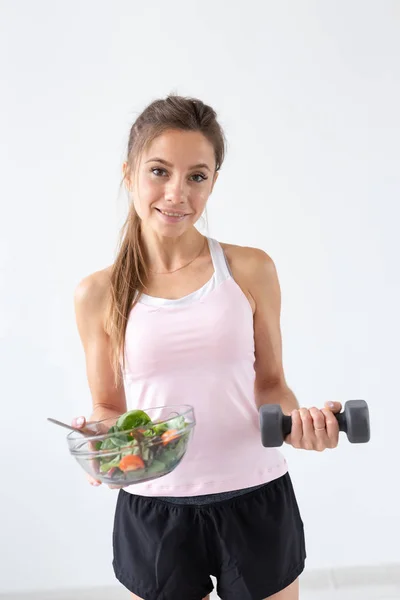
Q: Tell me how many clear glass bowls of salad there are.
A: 1